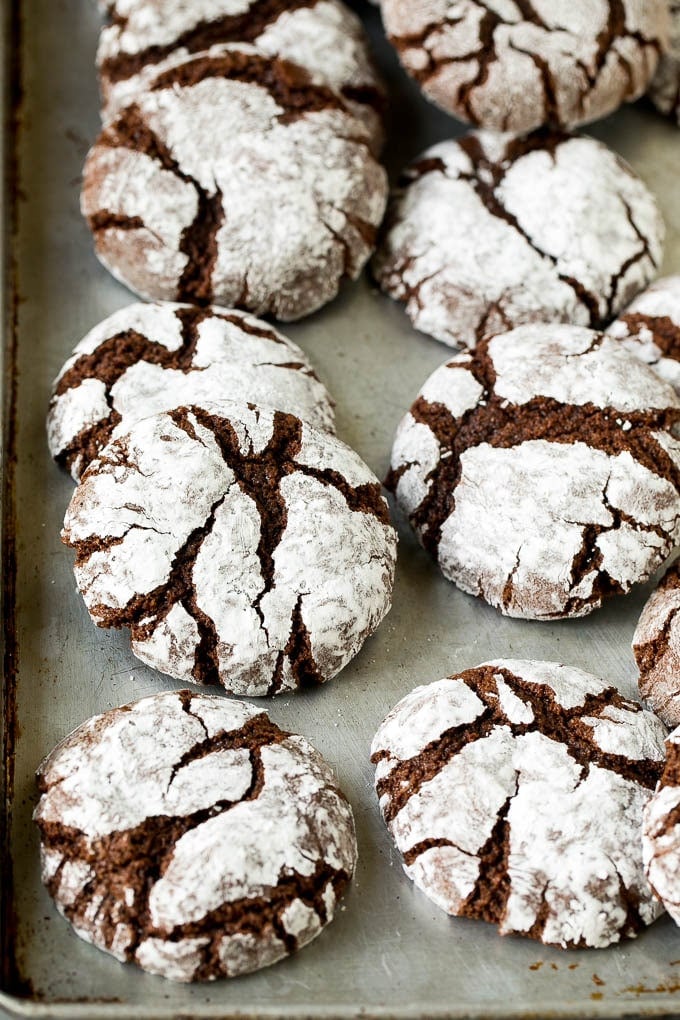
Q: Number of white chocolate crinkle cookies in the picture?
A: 13